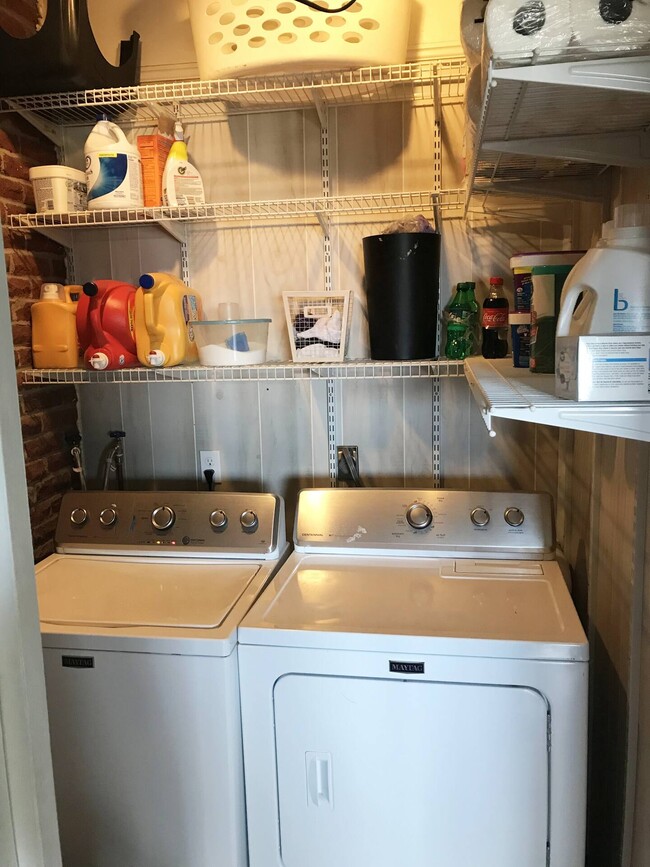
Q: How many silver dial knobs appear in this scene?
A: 8